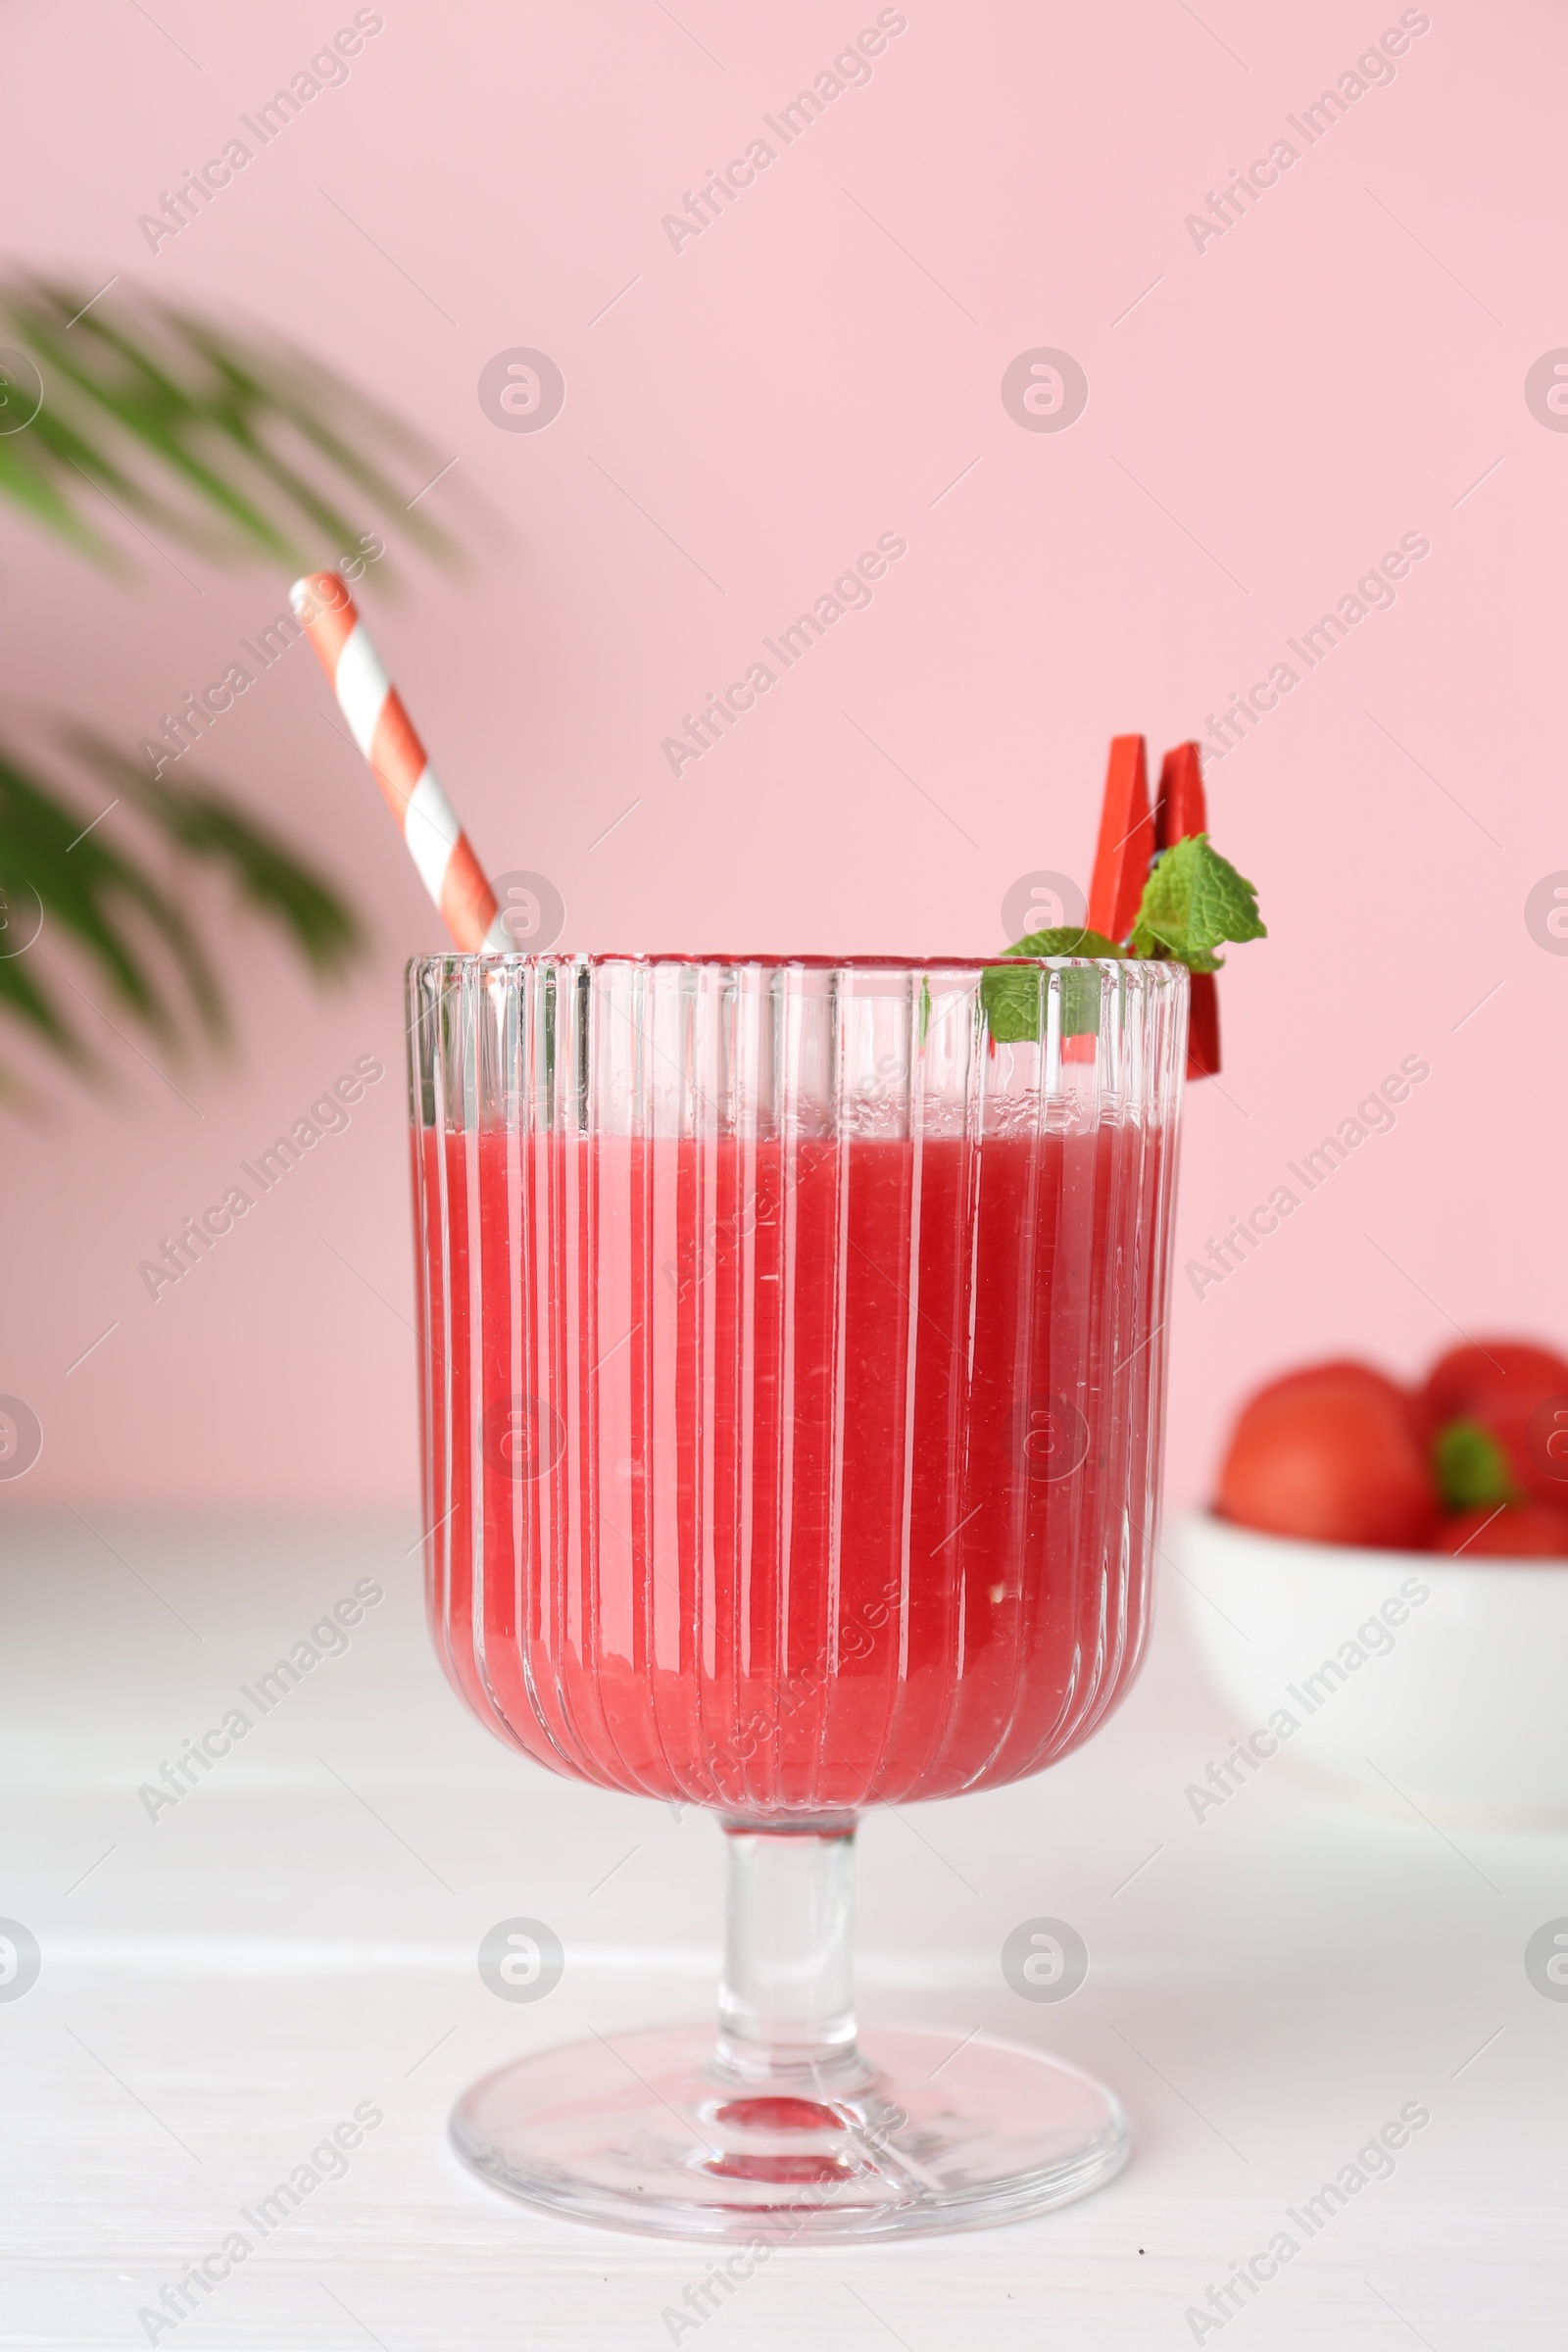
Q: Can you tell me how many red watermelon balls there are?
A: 3